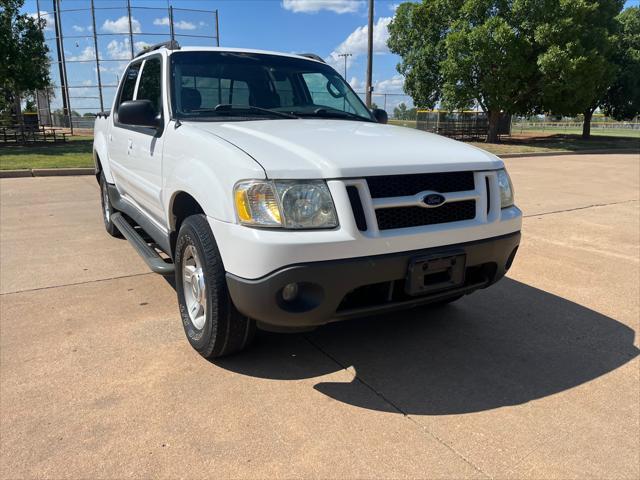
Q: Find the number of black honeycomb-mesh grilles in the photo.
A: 2